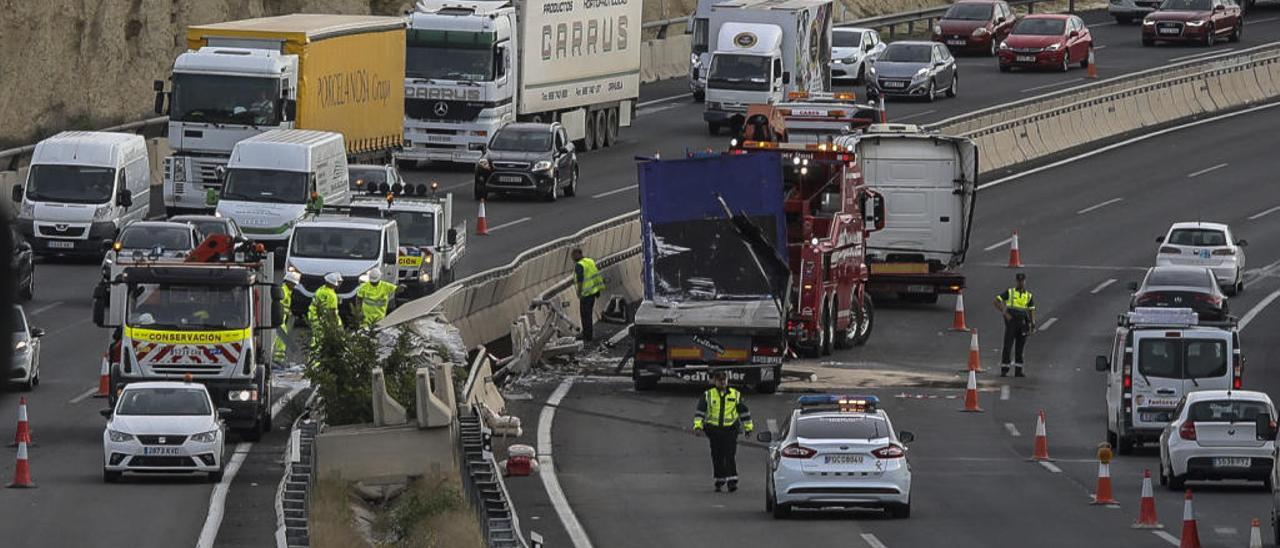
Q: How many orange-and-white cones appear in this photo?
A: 15